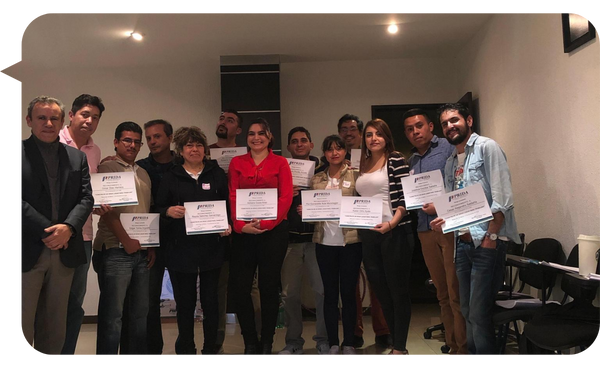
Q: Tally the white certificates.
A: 11